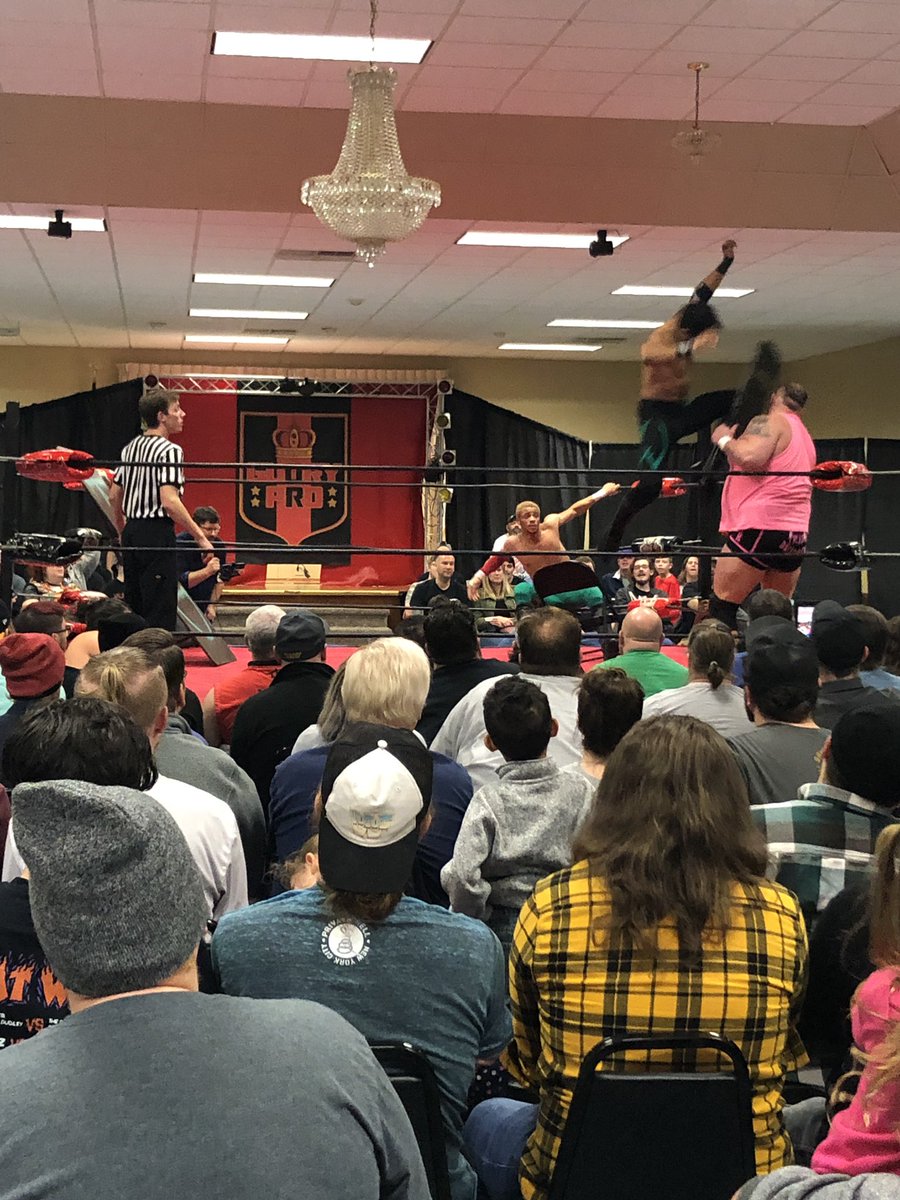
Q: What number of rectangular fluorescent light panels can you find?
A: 9